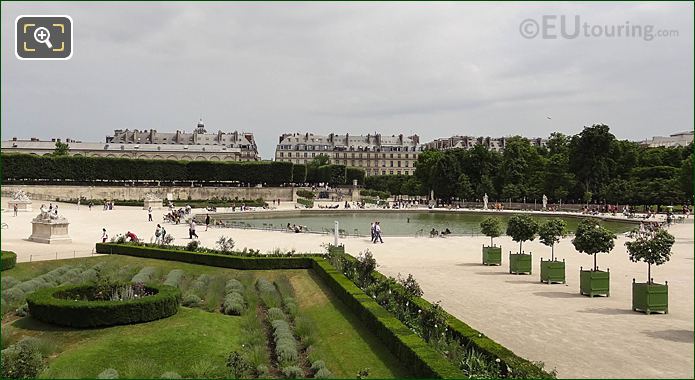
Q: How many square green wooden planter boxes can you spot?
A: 5